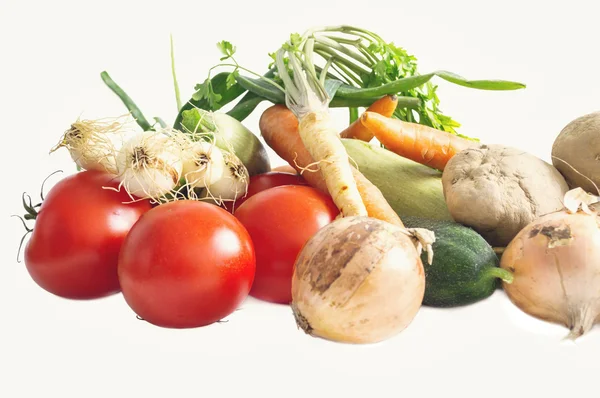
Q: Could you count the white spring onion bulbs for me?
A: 4